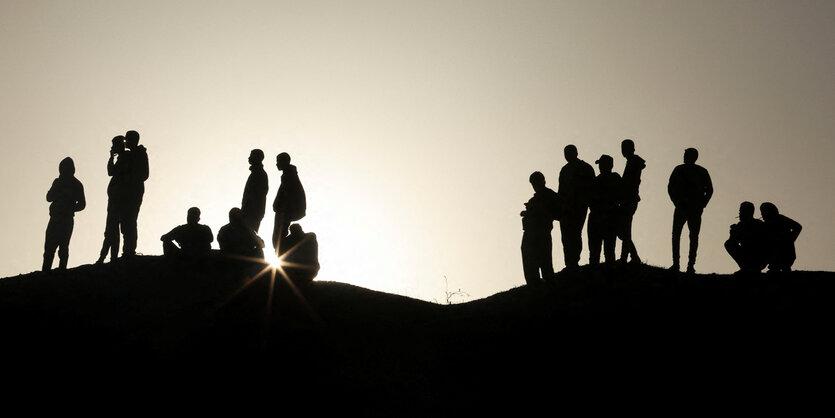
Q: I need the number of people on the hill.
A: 15